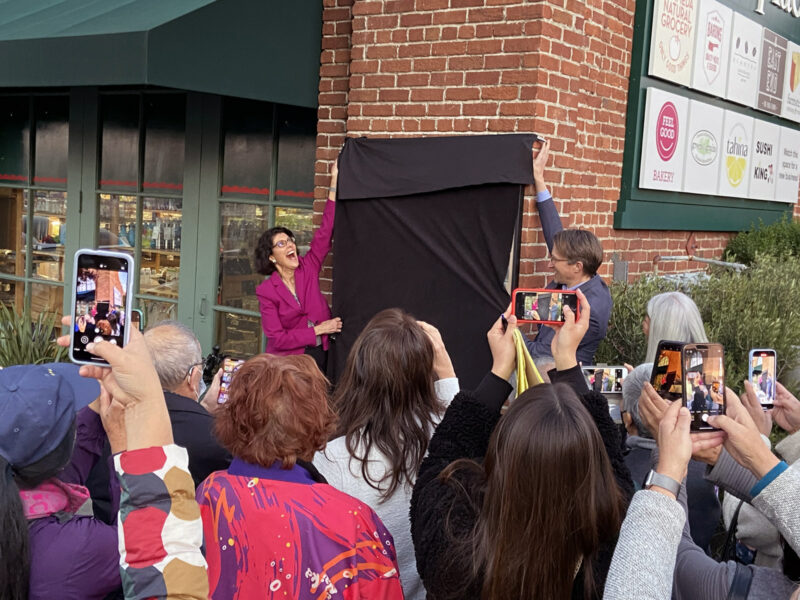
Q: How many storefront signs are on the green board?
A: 10